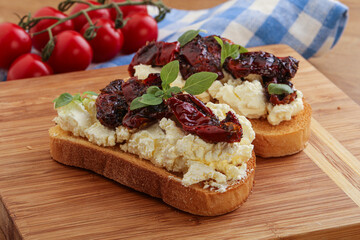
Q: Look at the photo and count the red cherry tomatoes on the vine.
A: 8